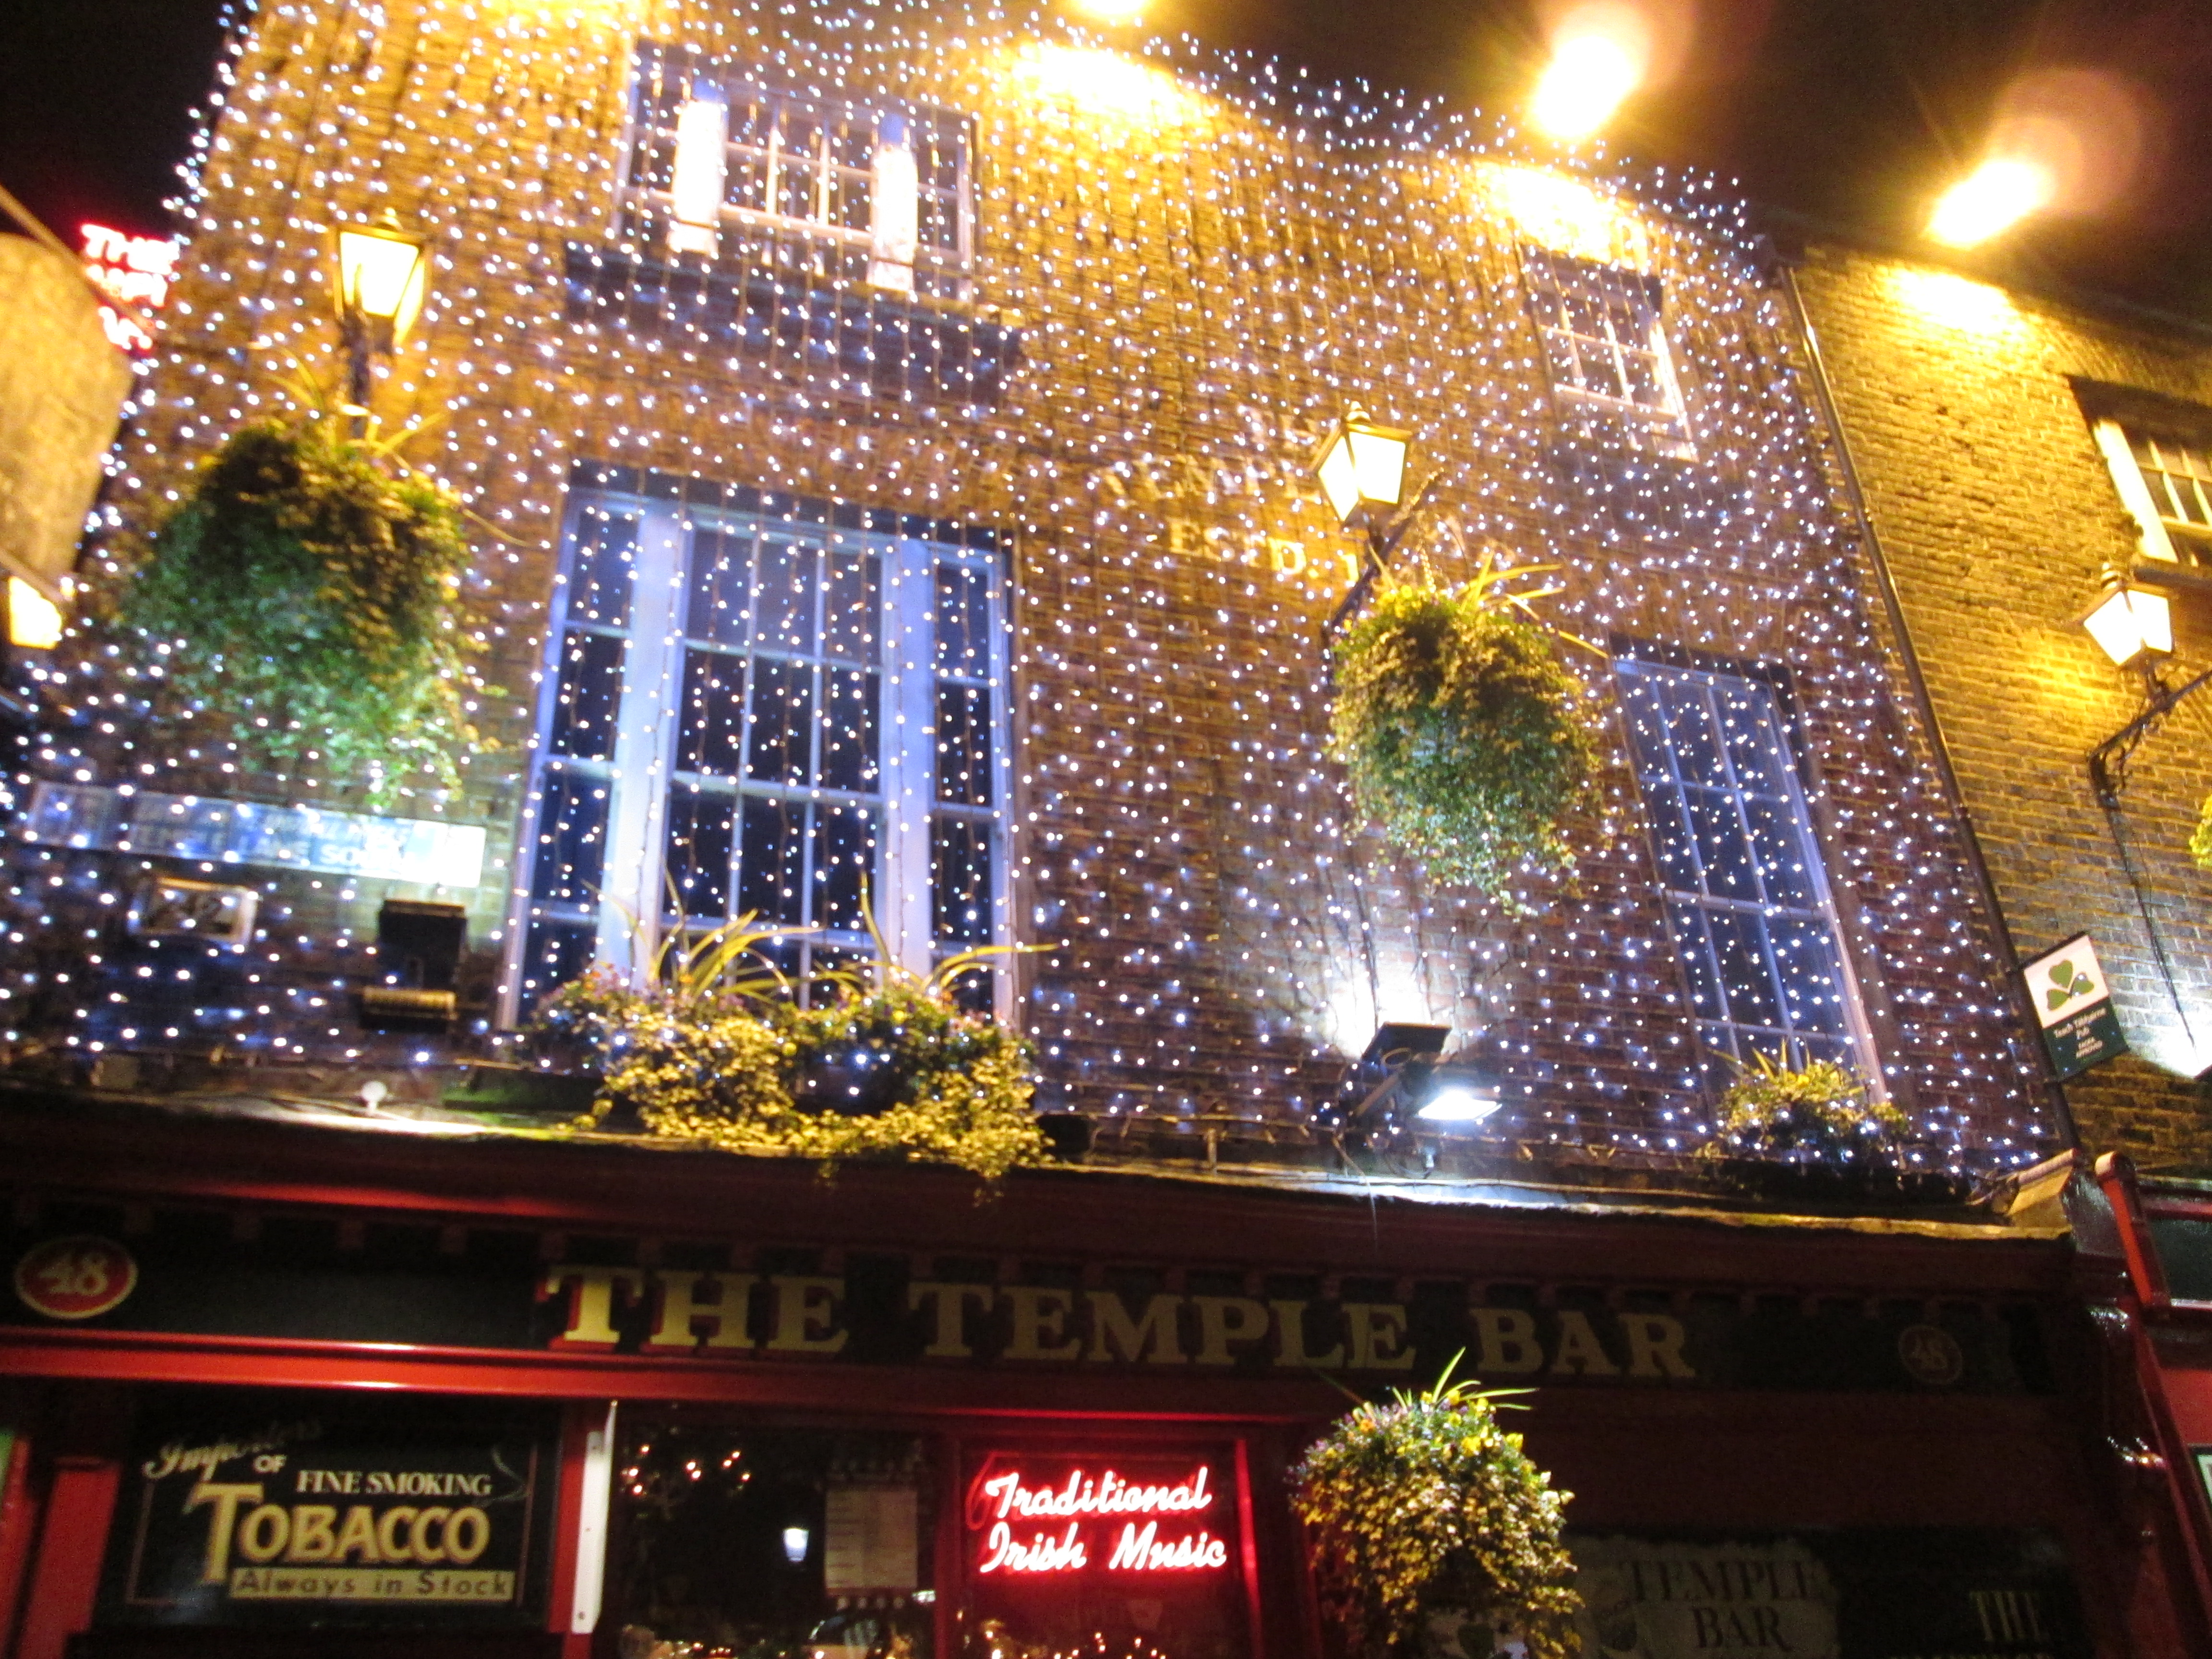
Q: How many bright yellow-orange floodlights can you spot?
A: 3